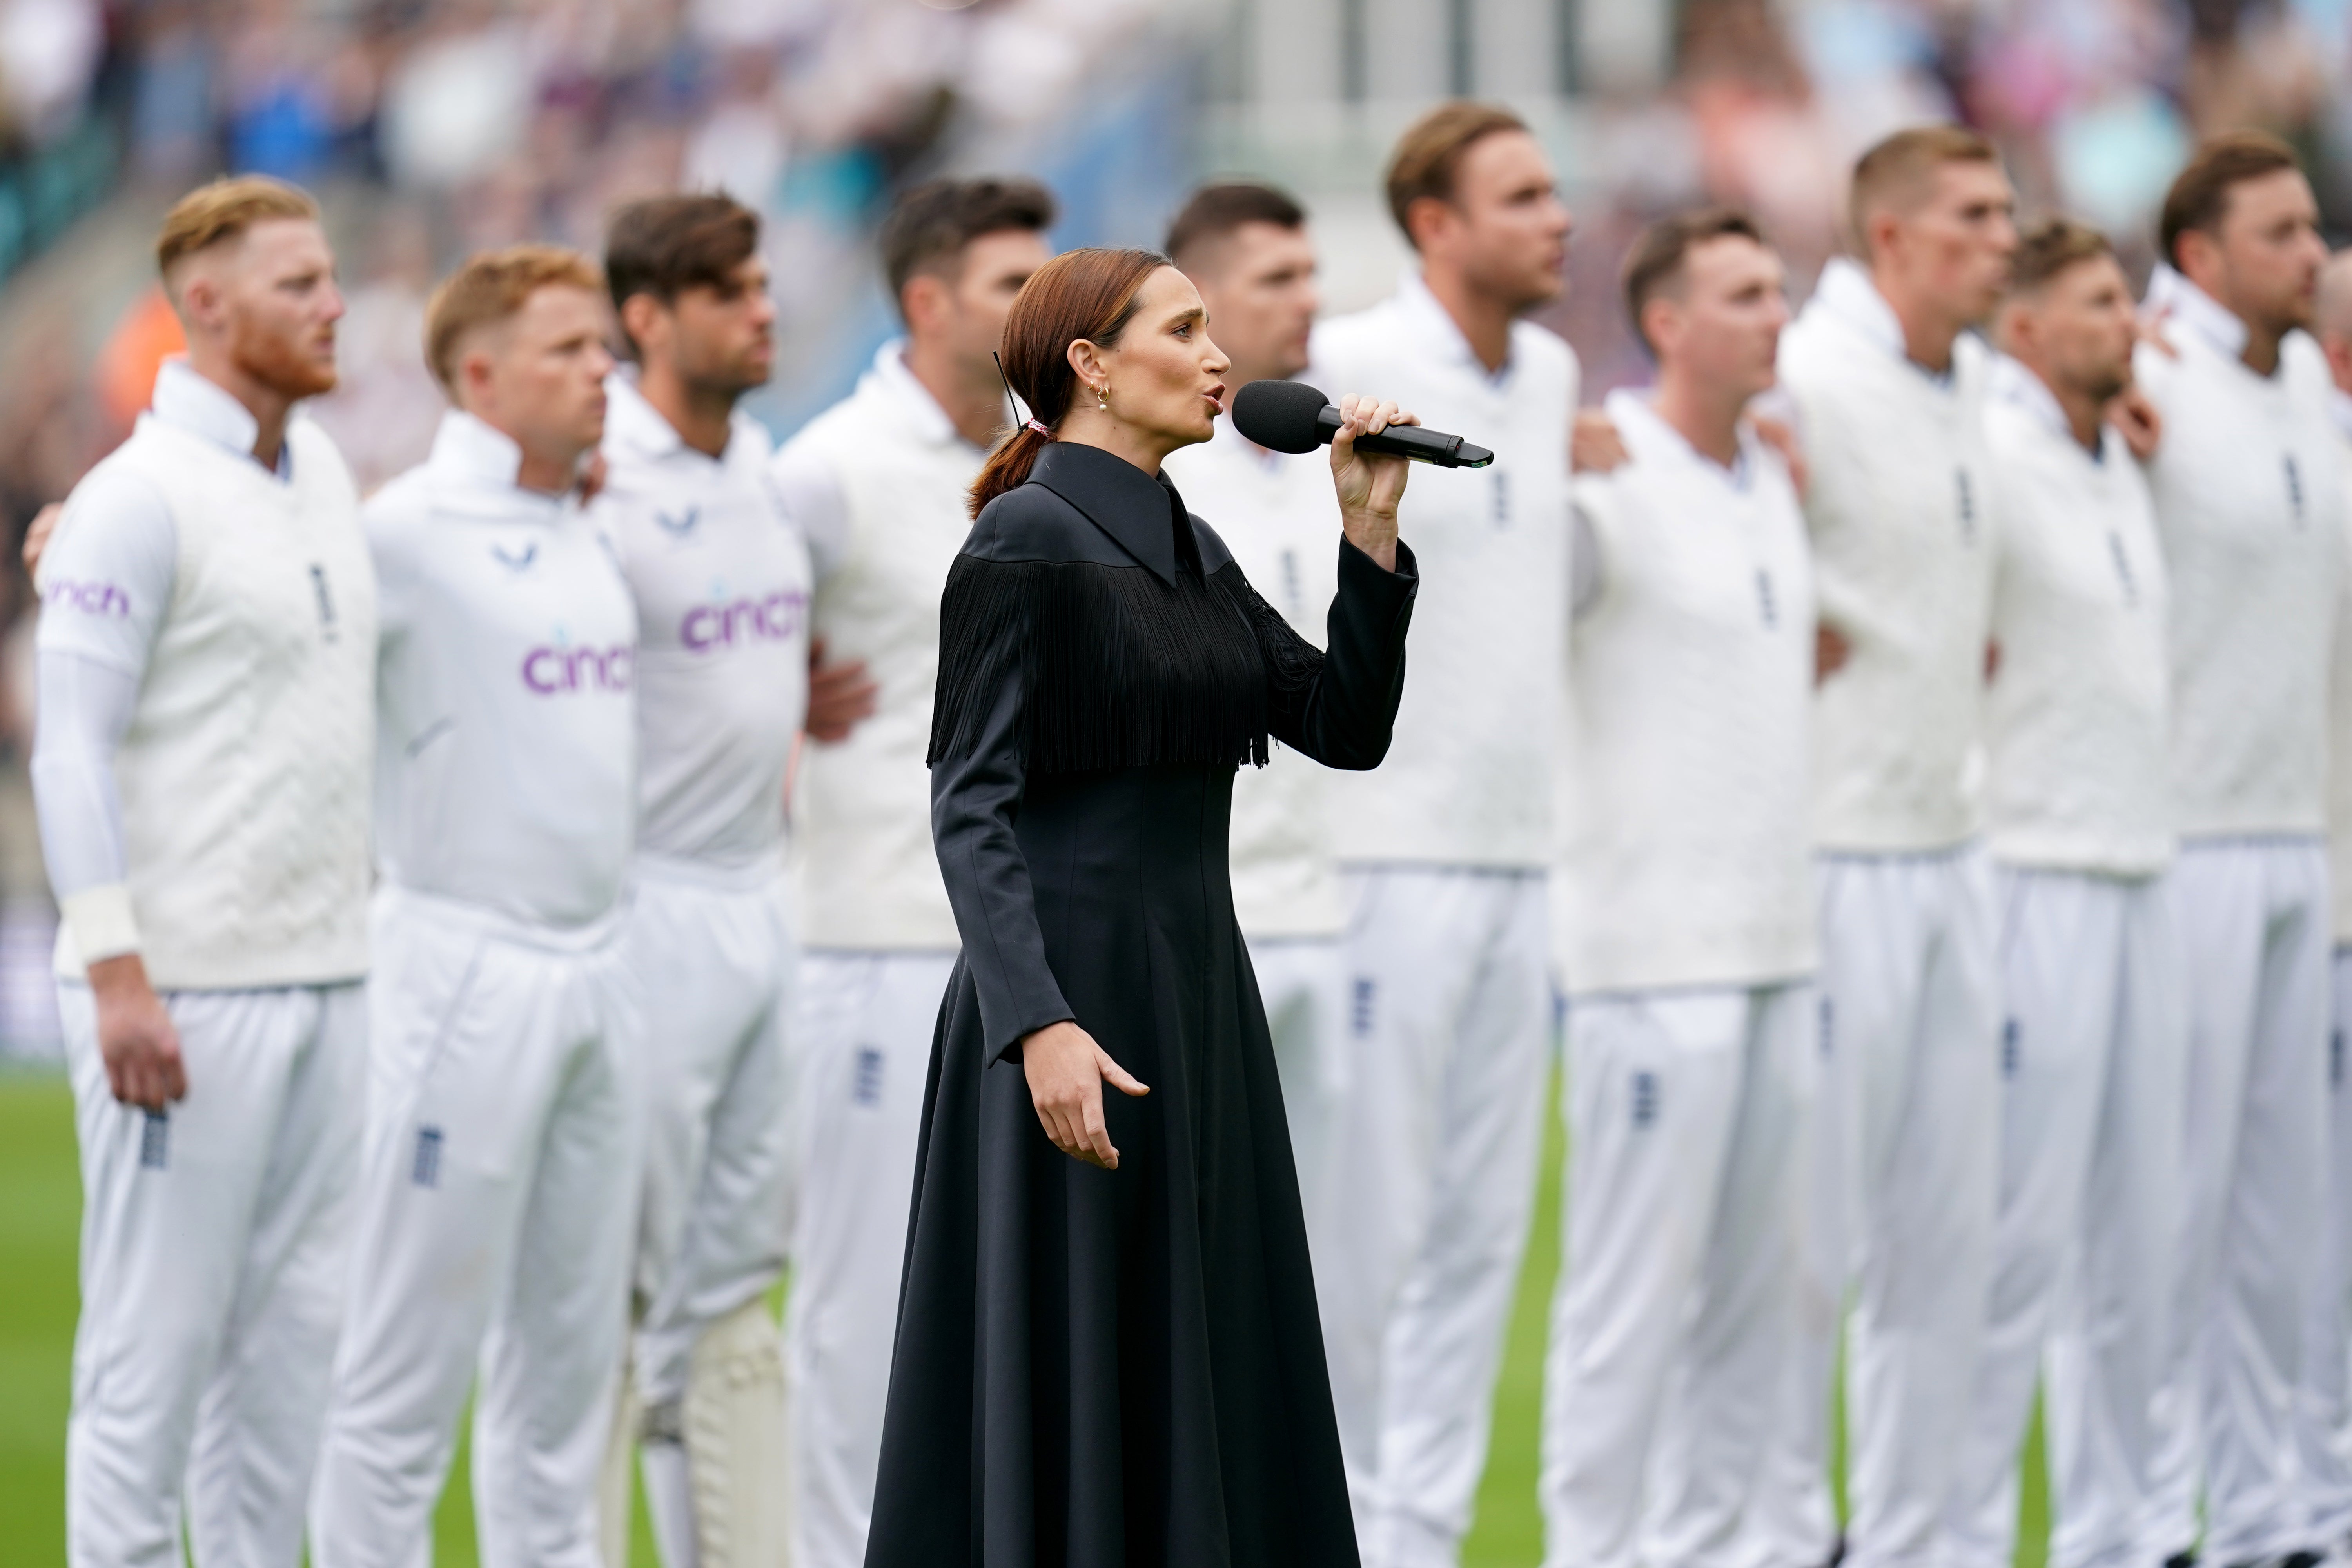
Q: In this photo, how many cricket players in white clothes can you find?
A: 11